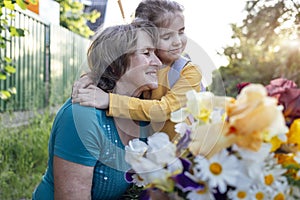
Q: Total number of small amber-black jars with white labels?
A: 0